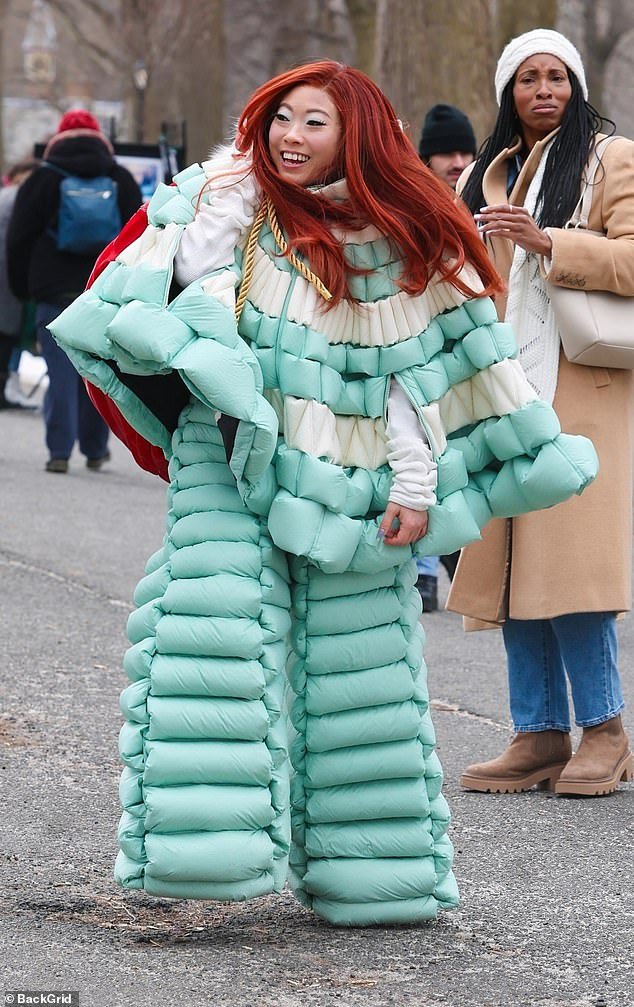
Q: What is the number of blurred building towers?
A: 1